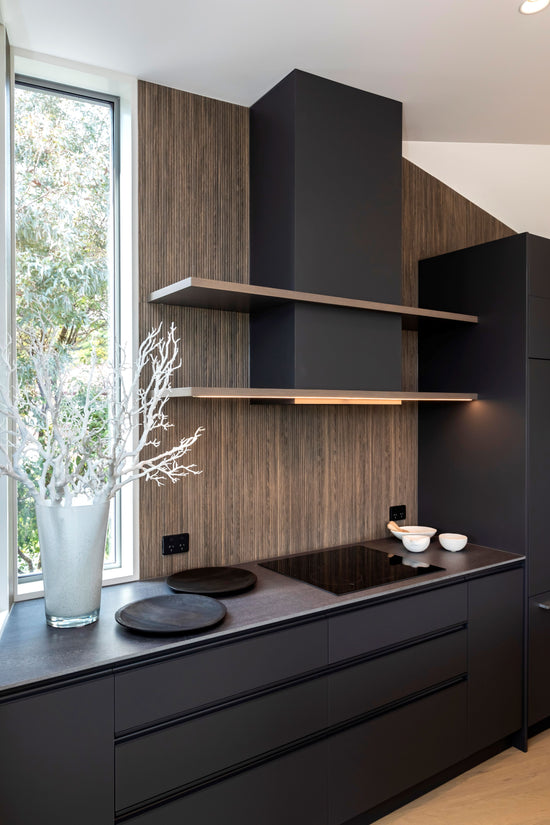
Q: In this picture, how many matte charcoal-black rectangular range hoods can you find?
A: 1